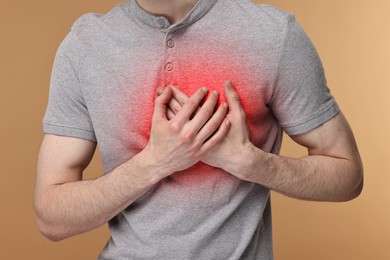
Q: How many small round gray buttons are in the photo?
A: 3